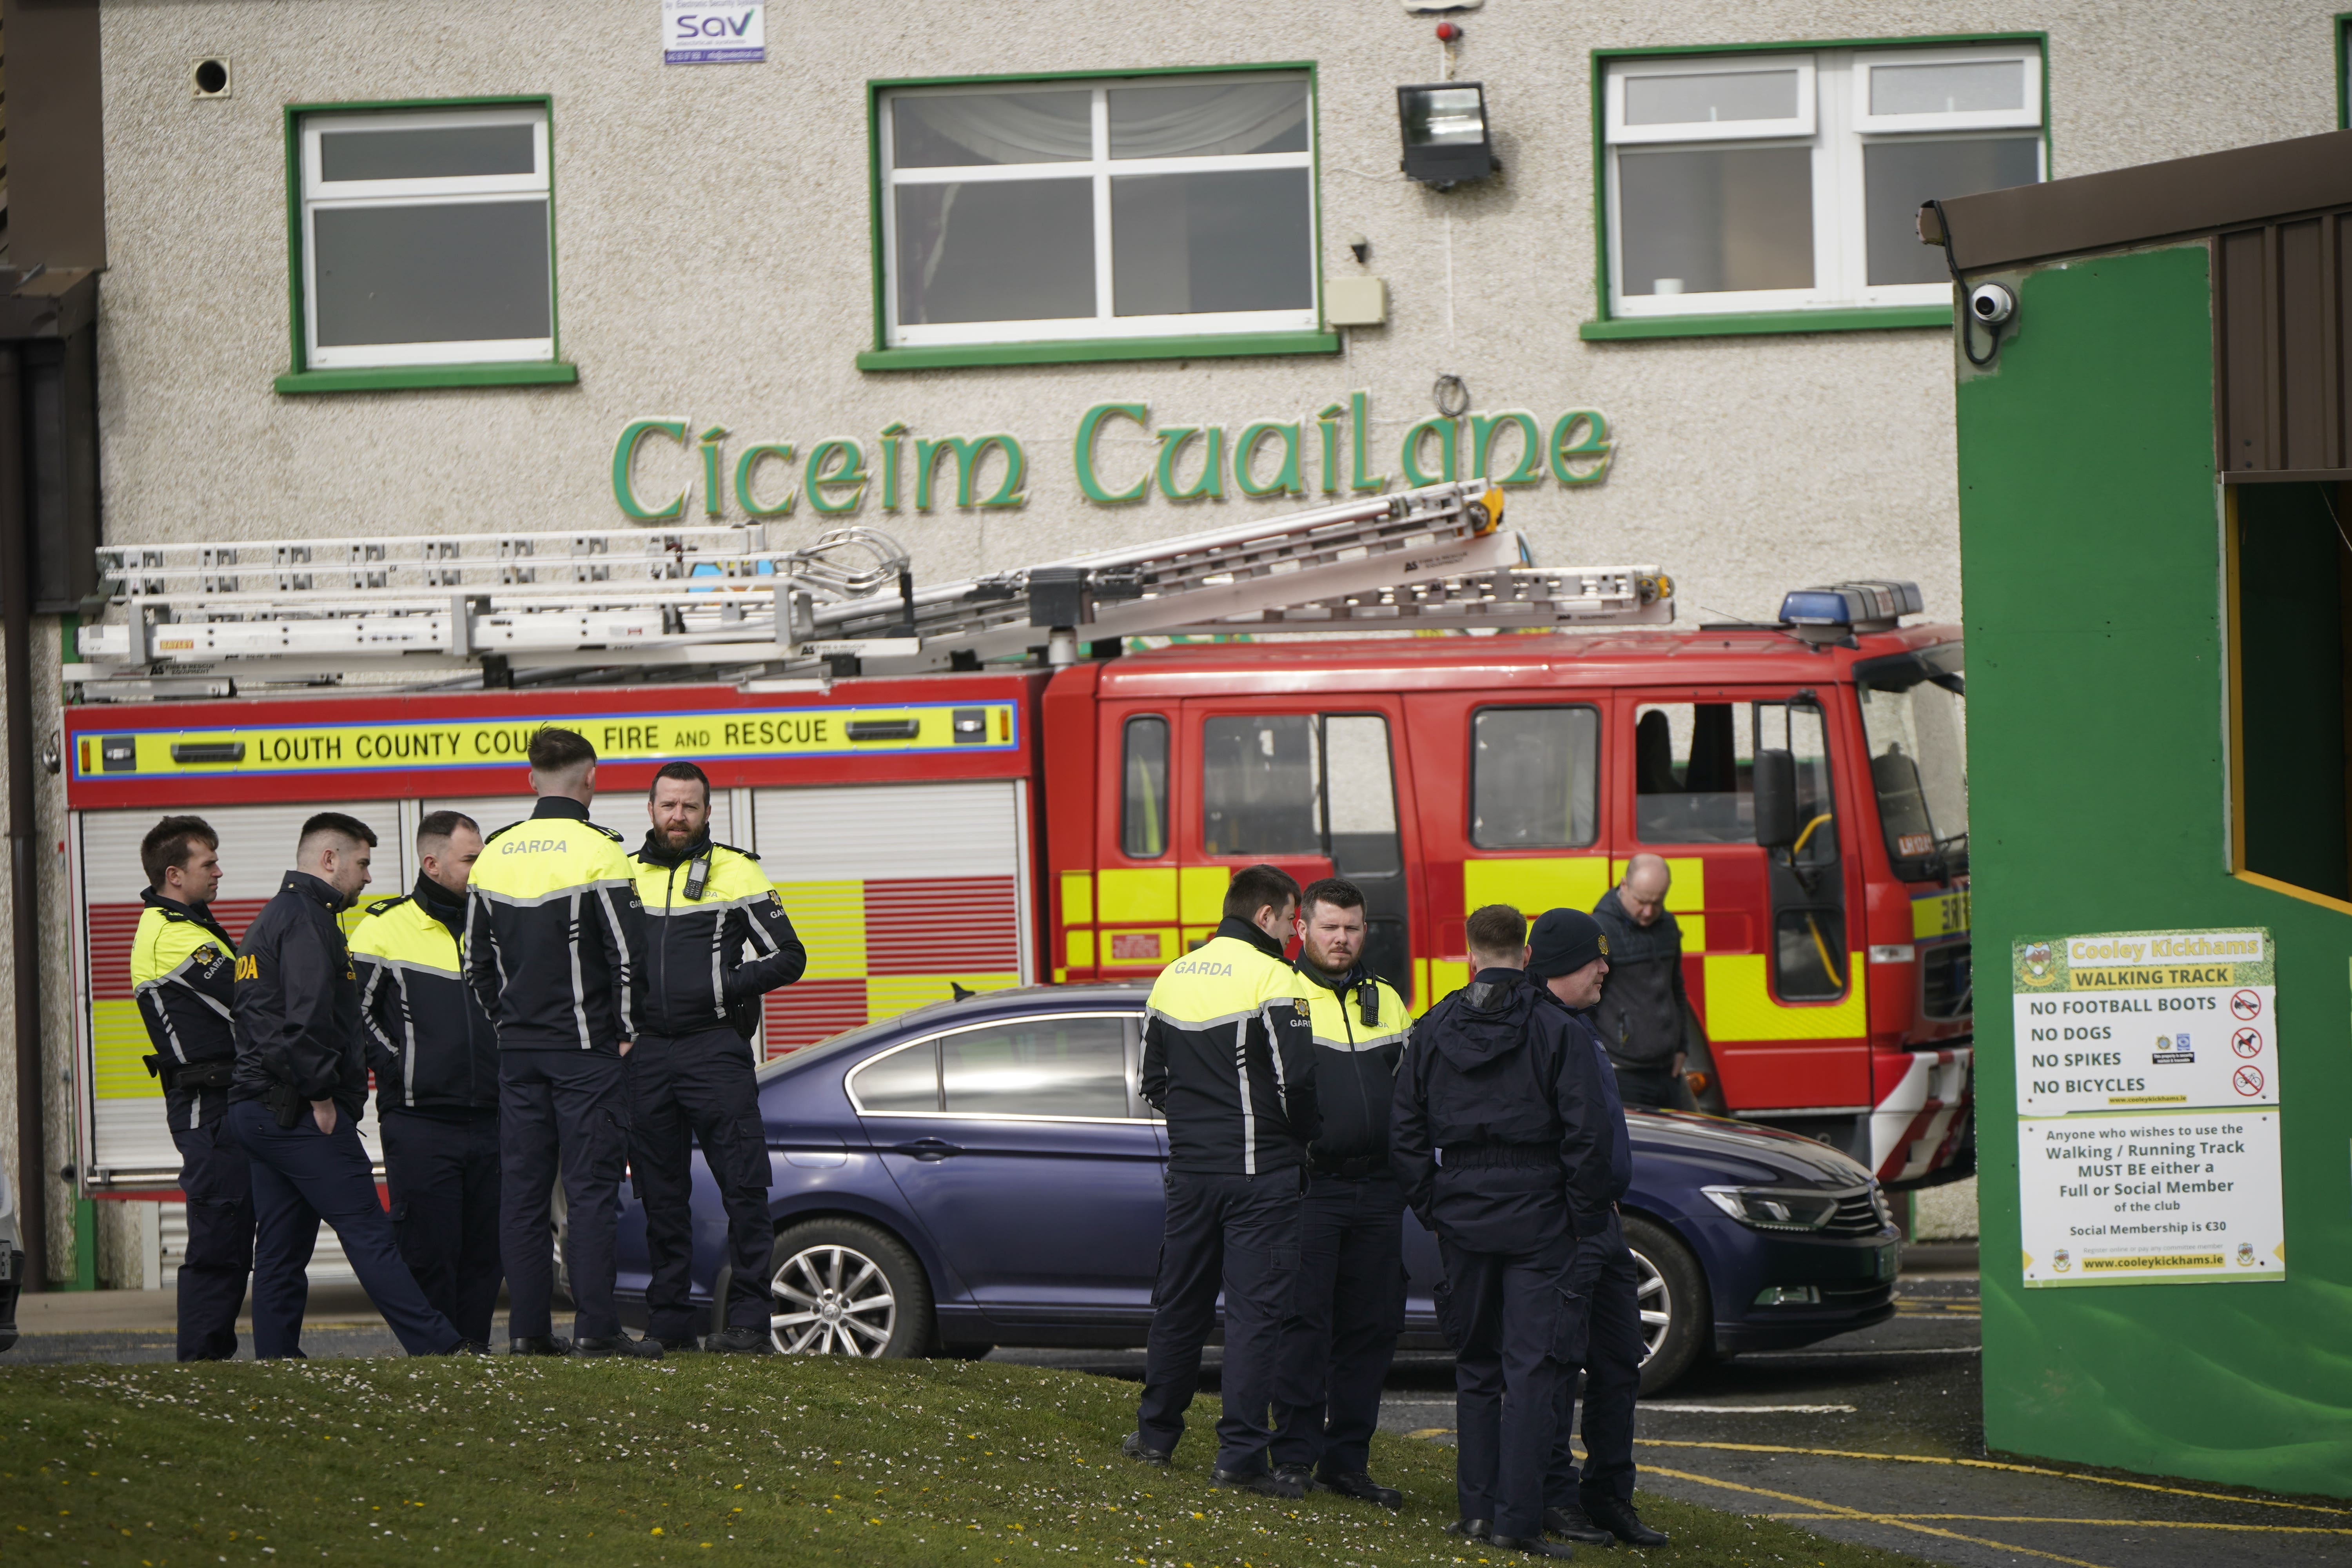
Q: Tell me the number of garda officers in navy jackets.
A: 3